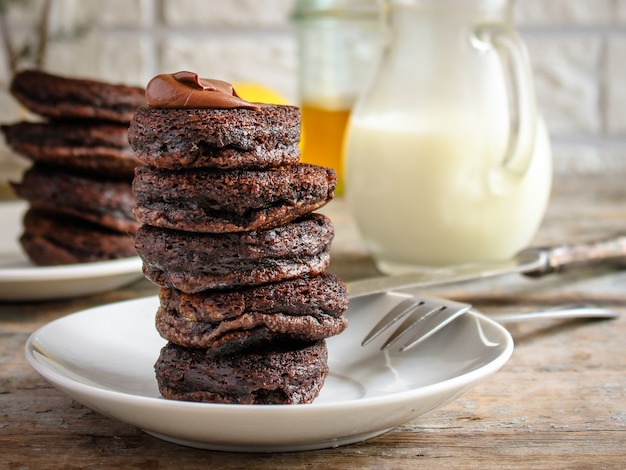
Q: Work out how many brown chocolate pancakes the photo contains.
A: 9